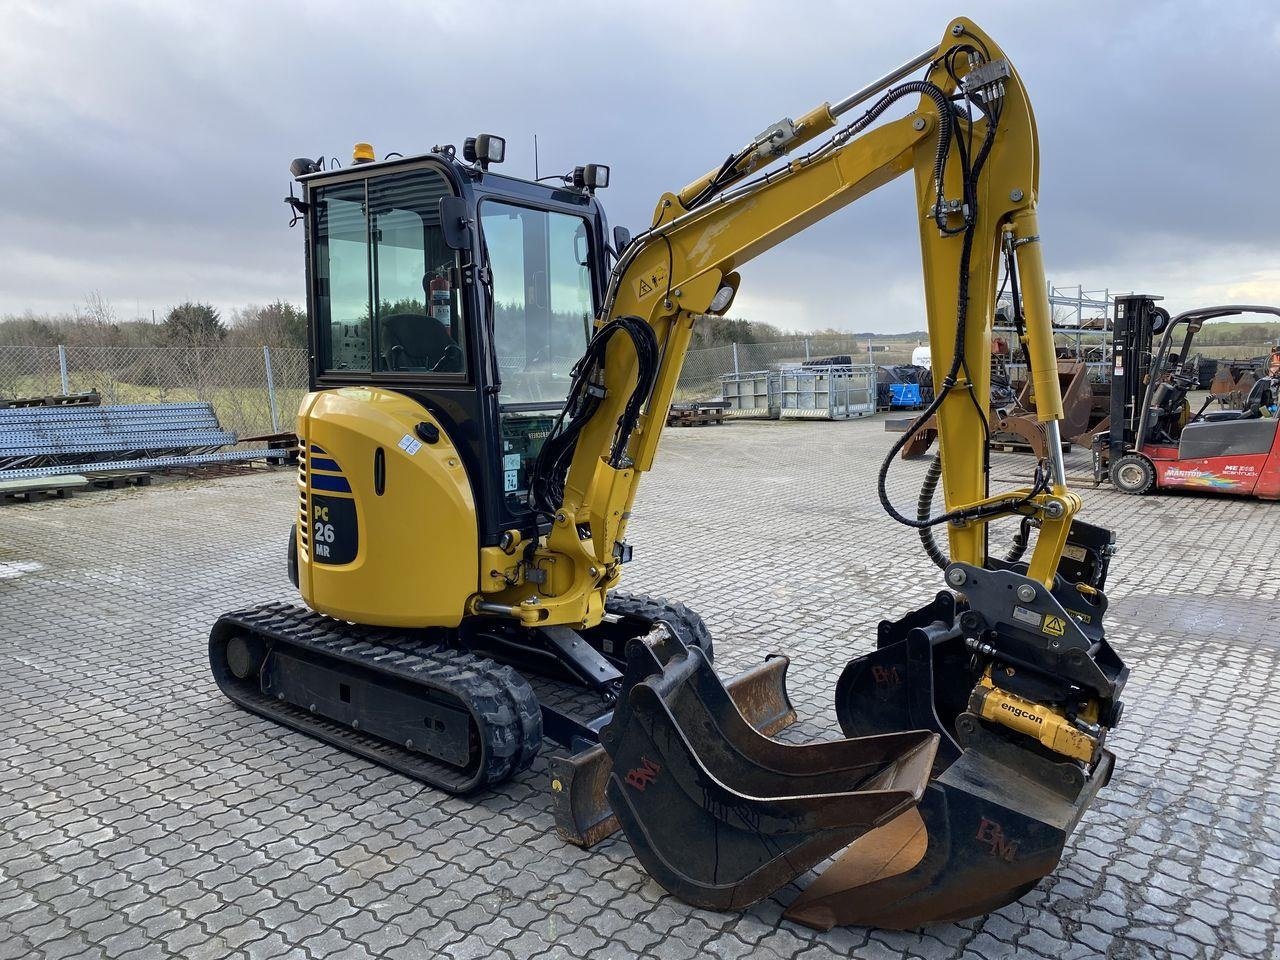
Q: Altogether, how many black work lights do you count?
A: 3